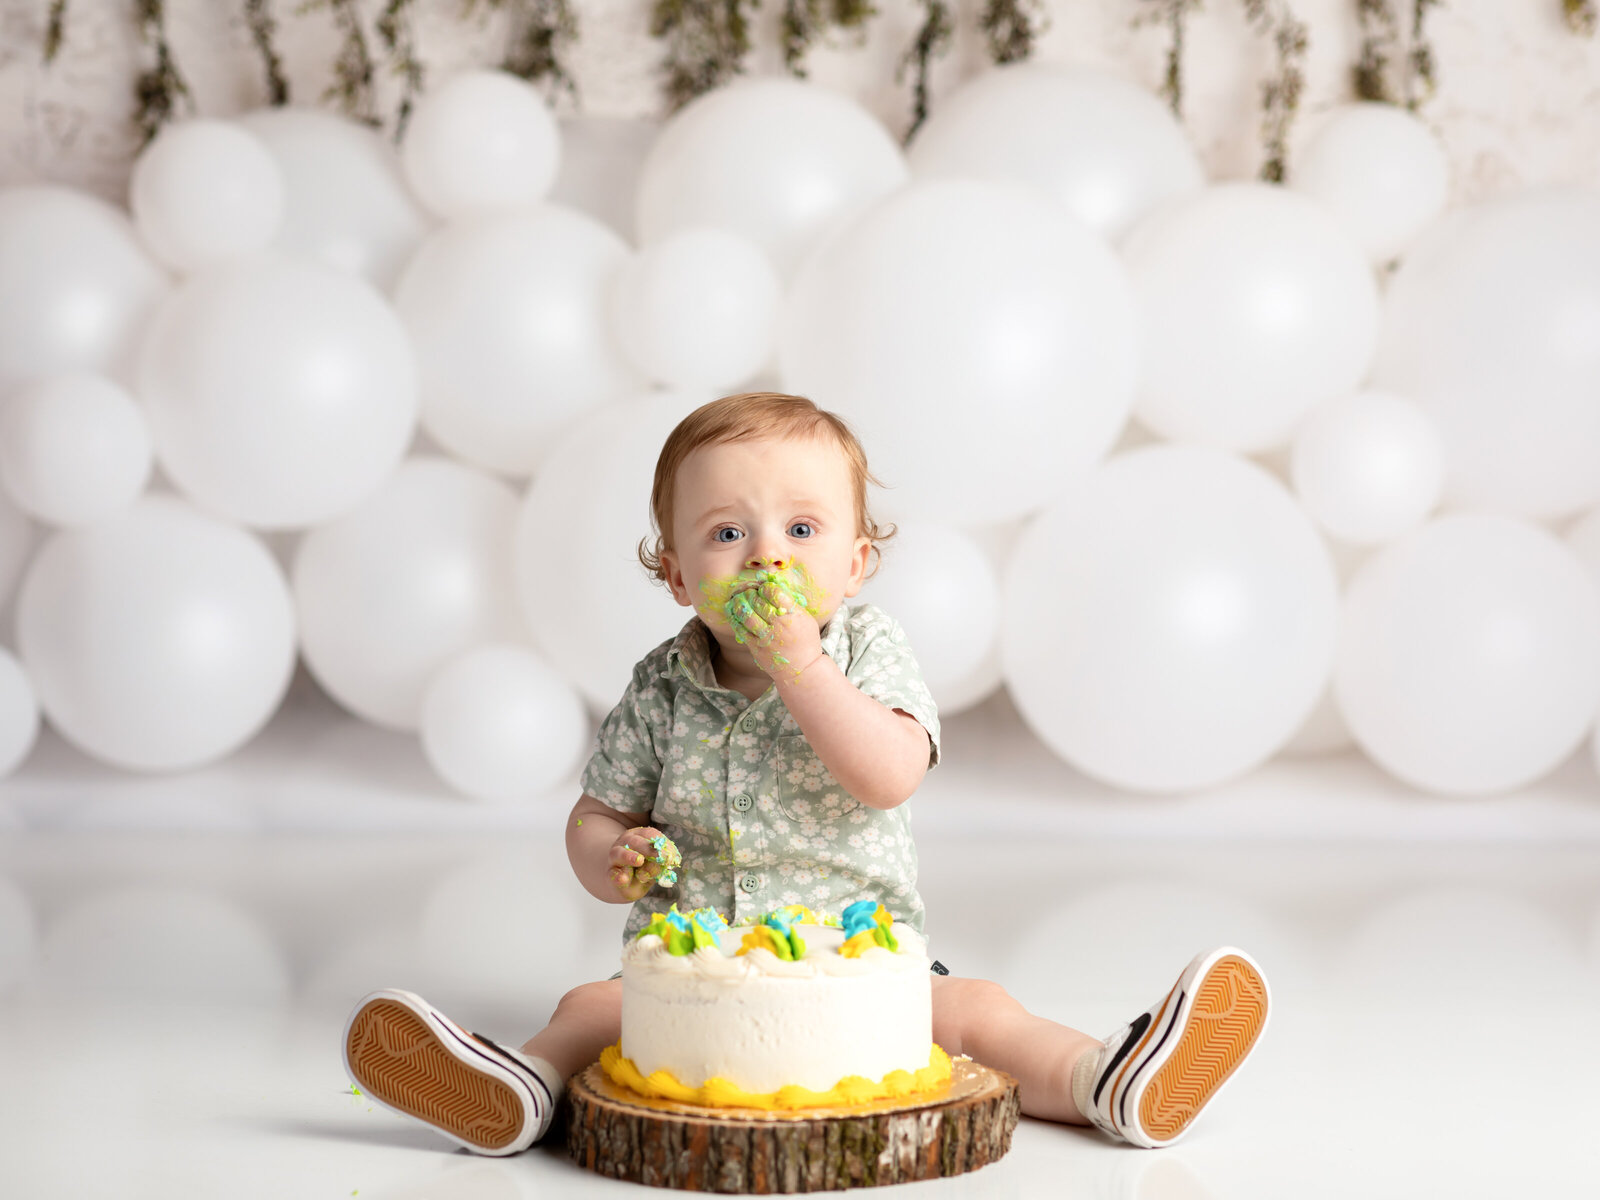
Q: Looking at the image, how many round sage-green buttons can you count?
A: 3